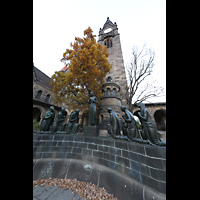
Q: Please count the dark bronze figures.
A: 7